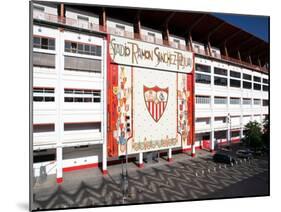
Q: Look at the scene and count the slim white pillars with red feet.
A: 6